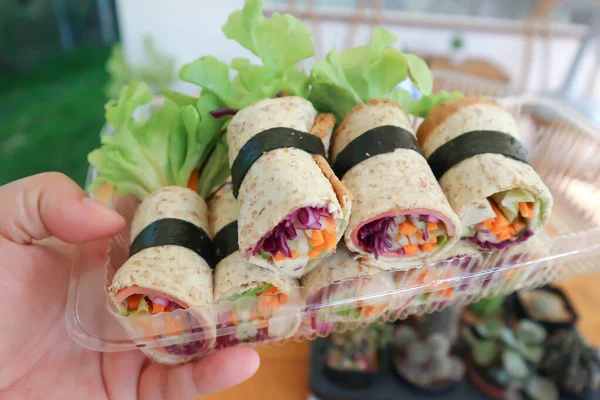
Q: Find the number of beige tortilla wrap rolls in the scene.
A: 8